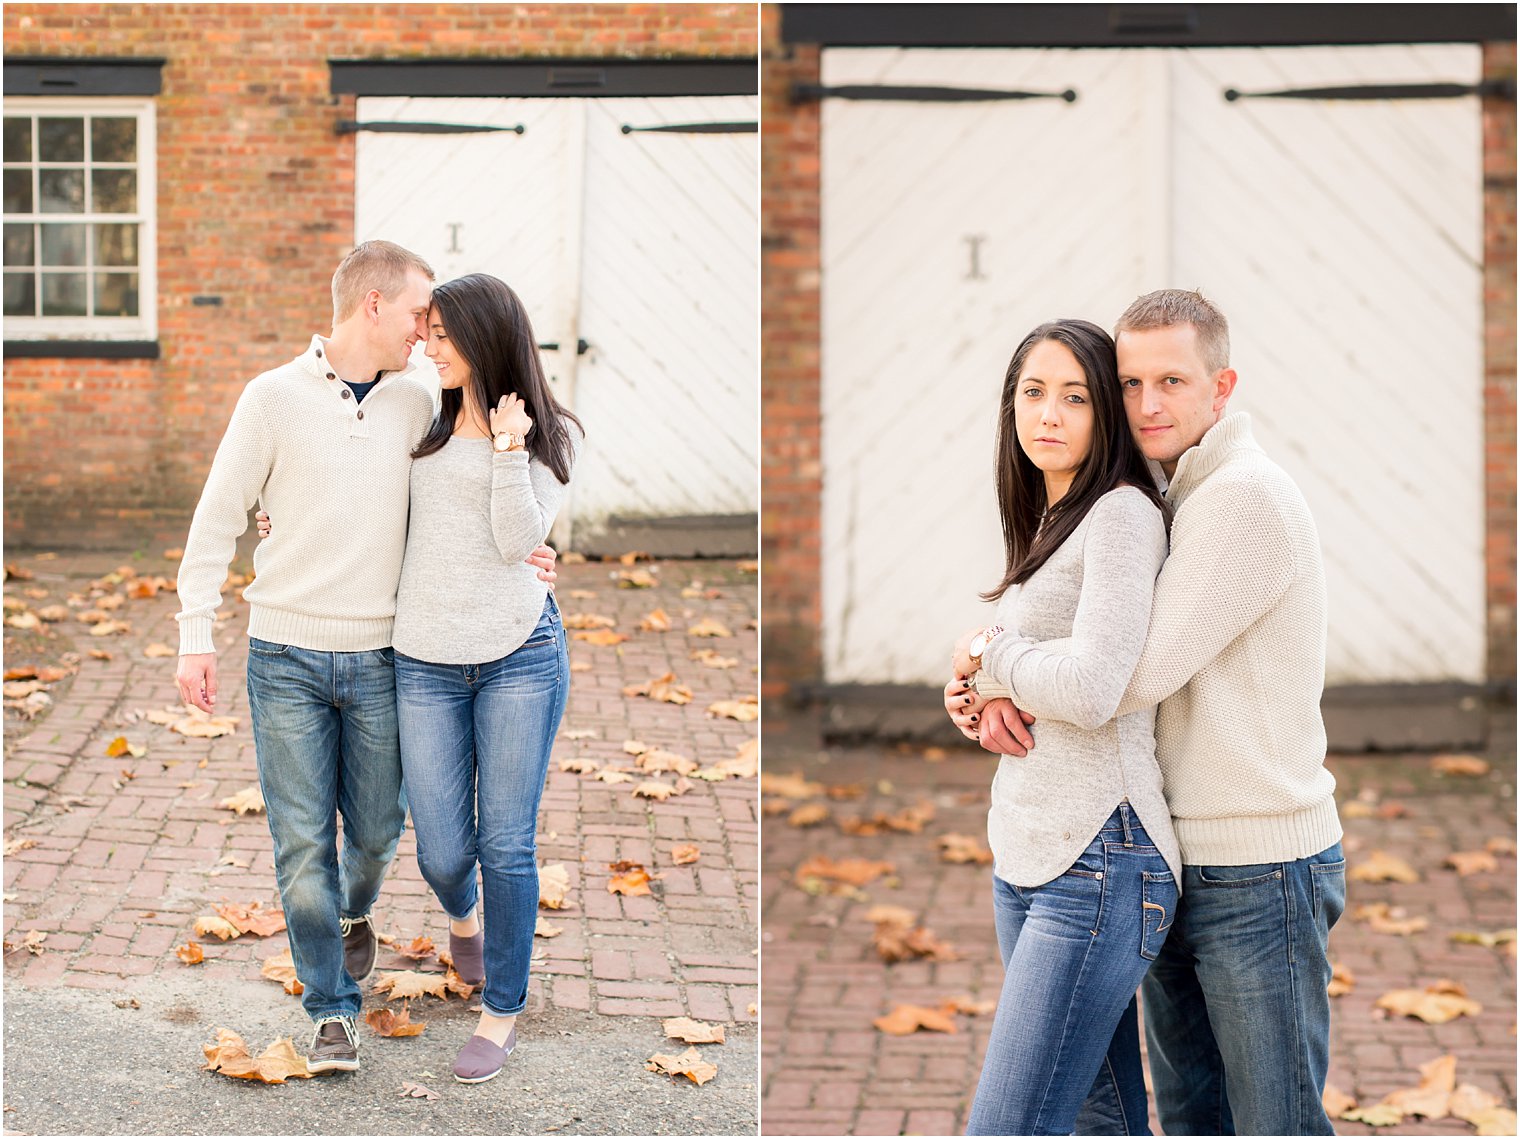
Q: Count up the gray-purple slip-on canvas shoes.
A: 2